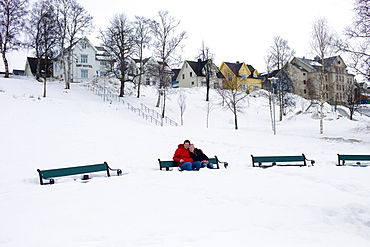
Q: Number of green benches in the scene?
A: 4